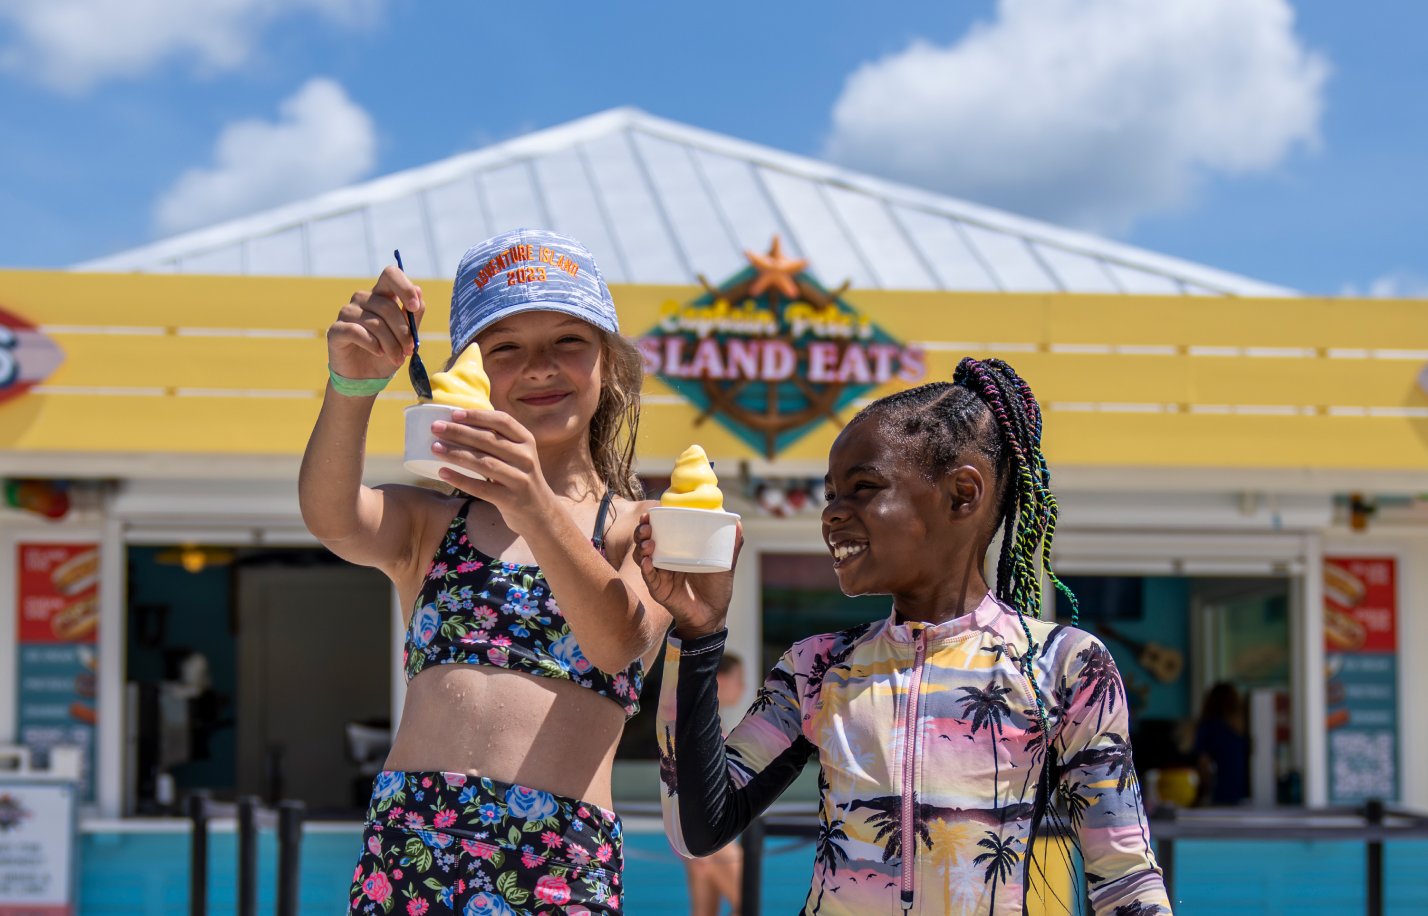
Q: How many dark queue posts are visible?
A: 6